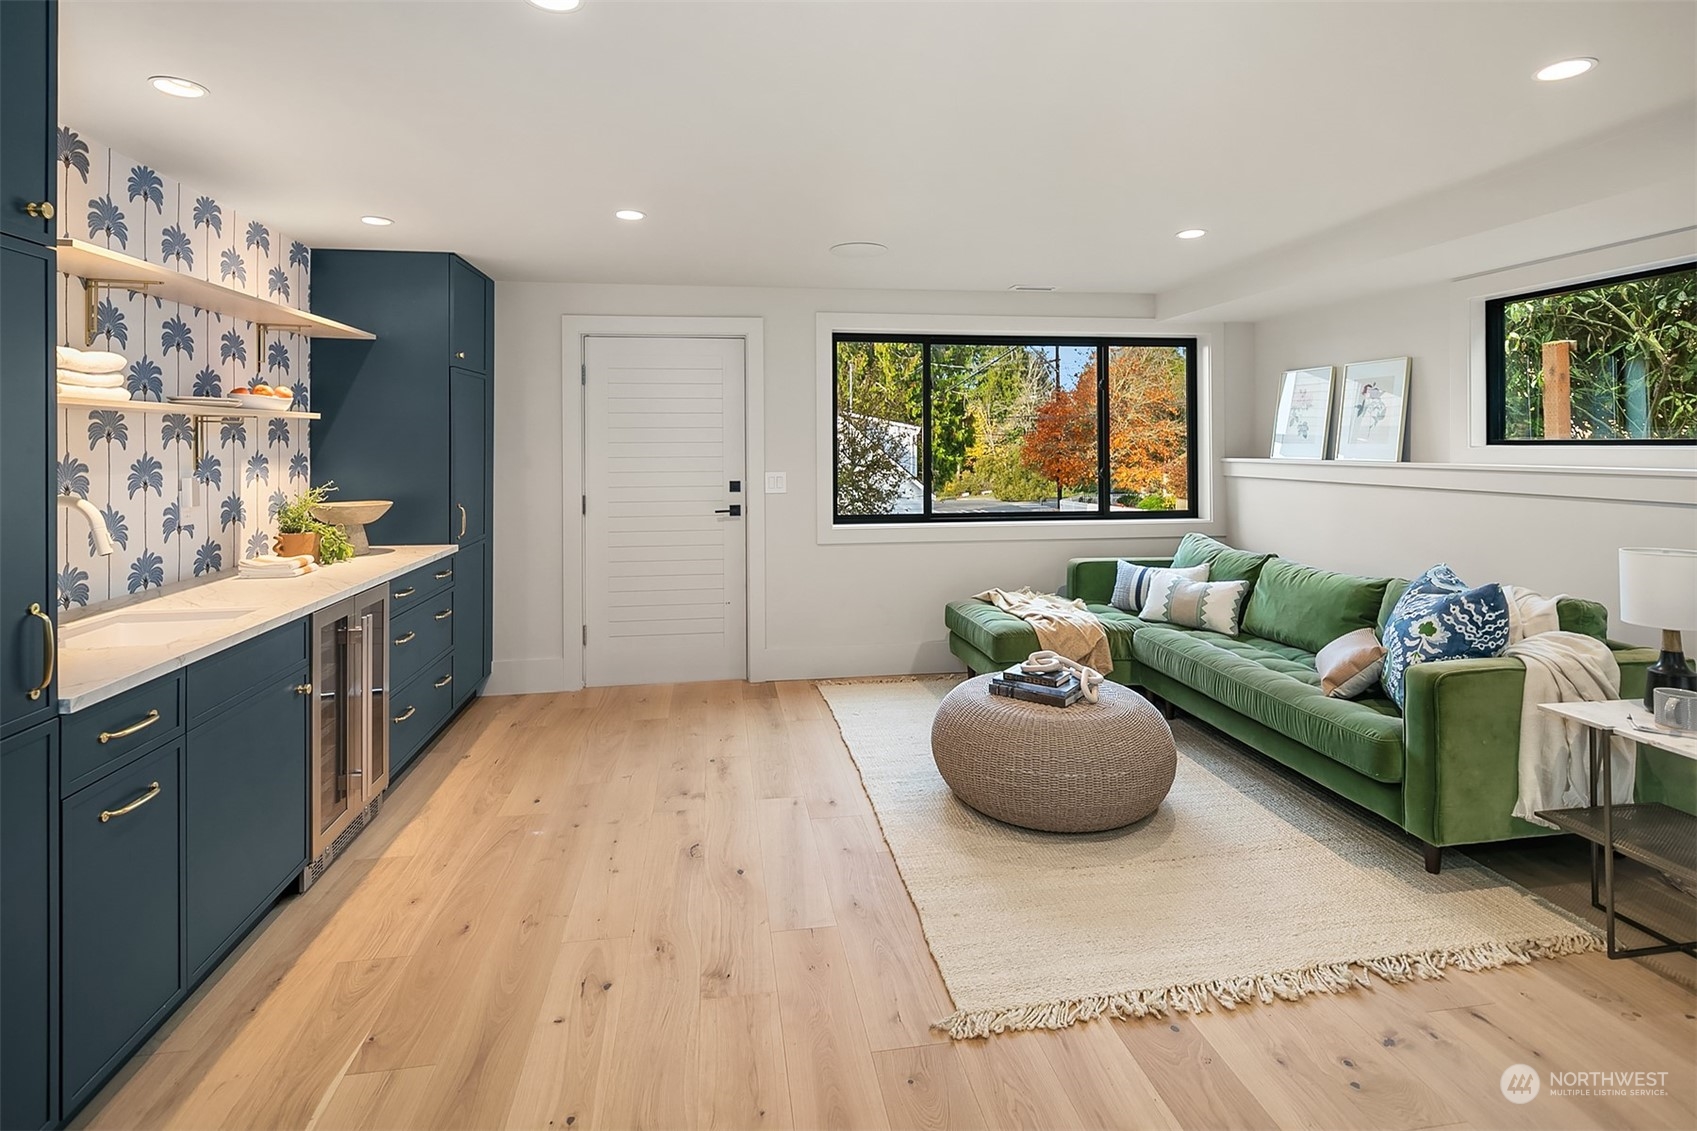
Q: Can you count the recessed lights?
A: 6